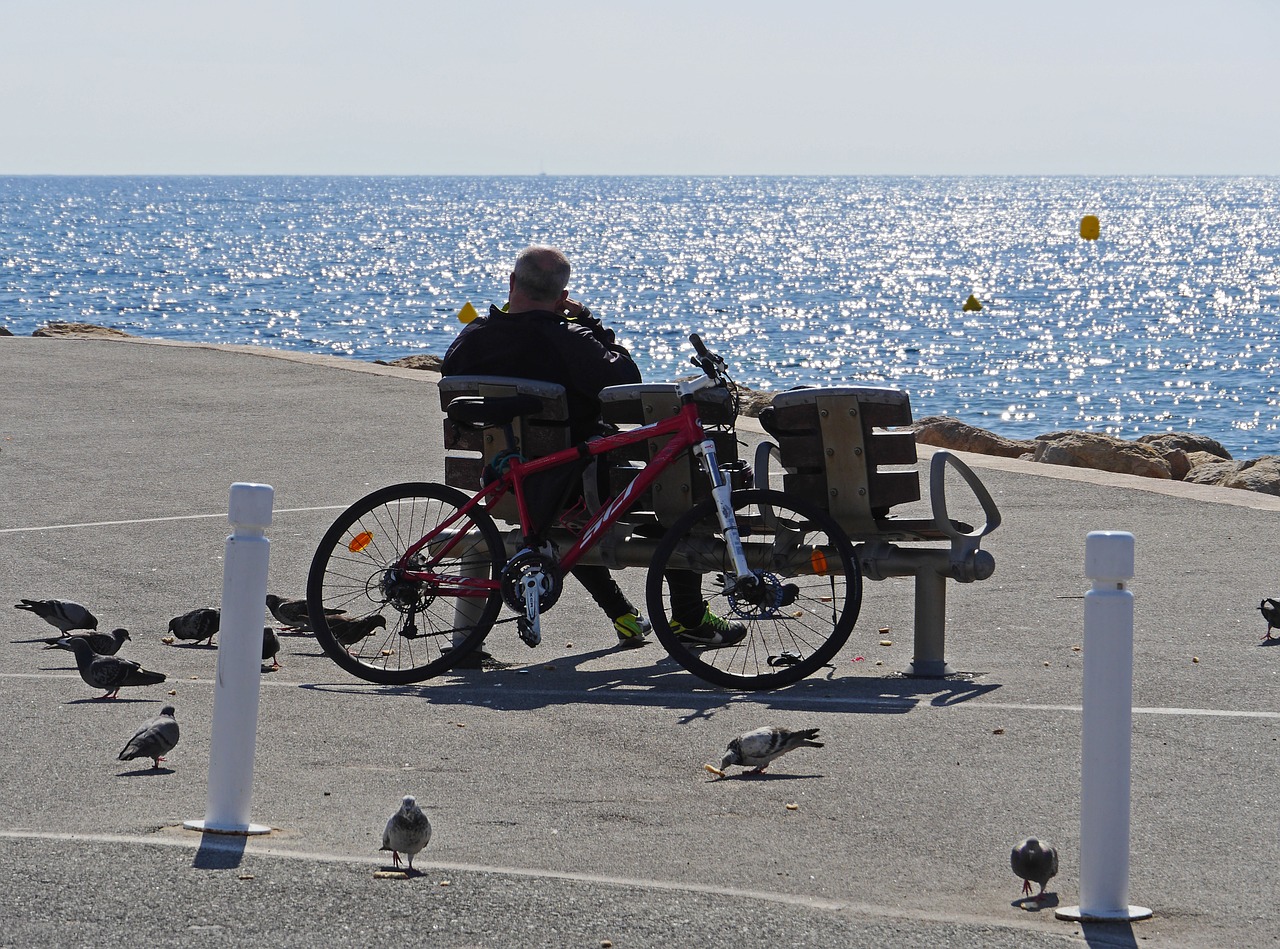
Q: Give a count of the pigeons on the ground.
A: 12